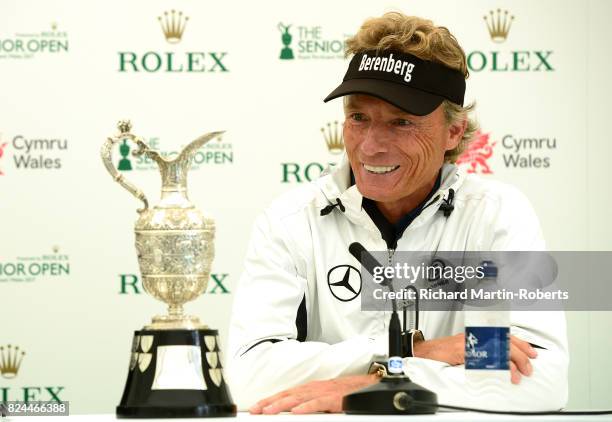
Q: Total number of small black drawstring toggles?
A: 2